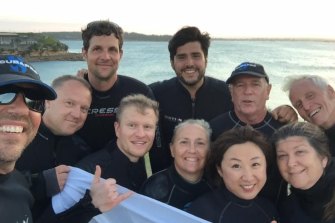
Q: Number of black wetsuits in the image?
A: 10